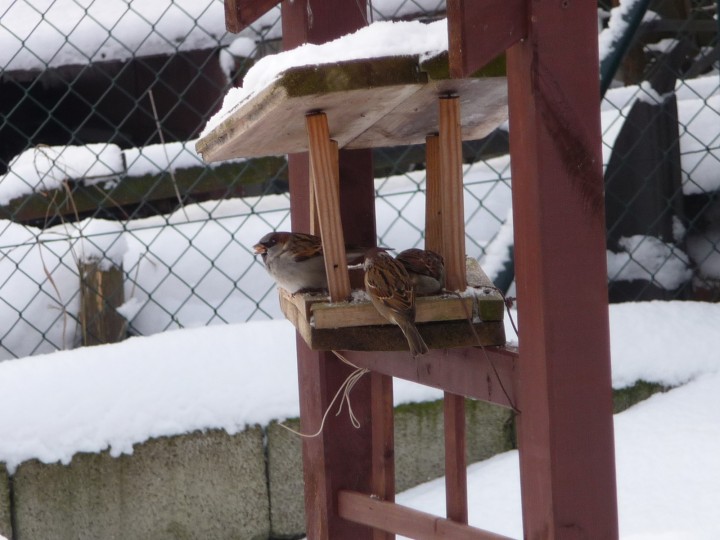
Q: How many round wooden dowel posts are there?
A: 4